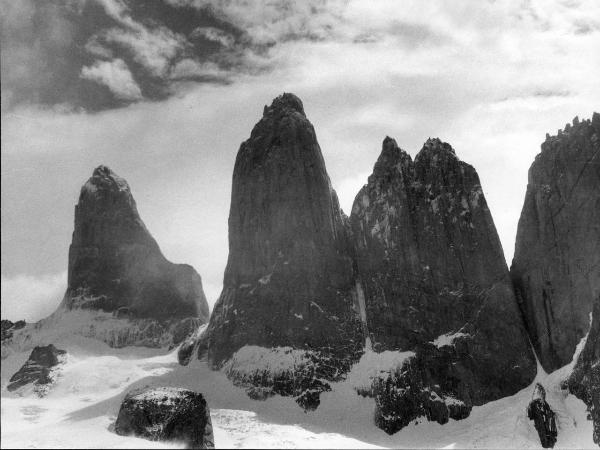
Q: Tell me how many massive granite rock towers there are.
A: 4